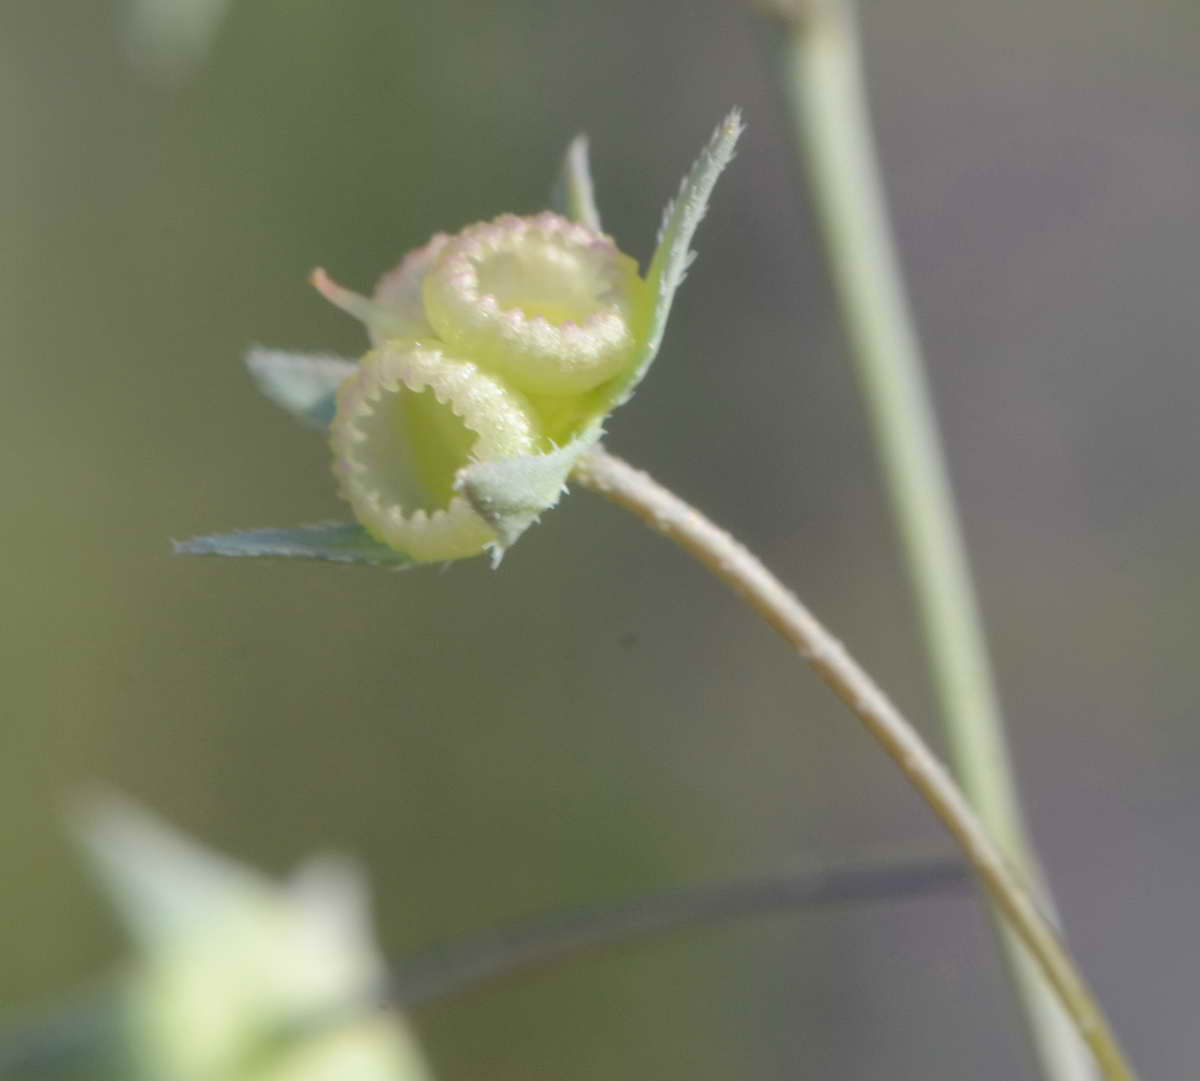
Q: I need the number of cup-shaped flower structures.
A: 2